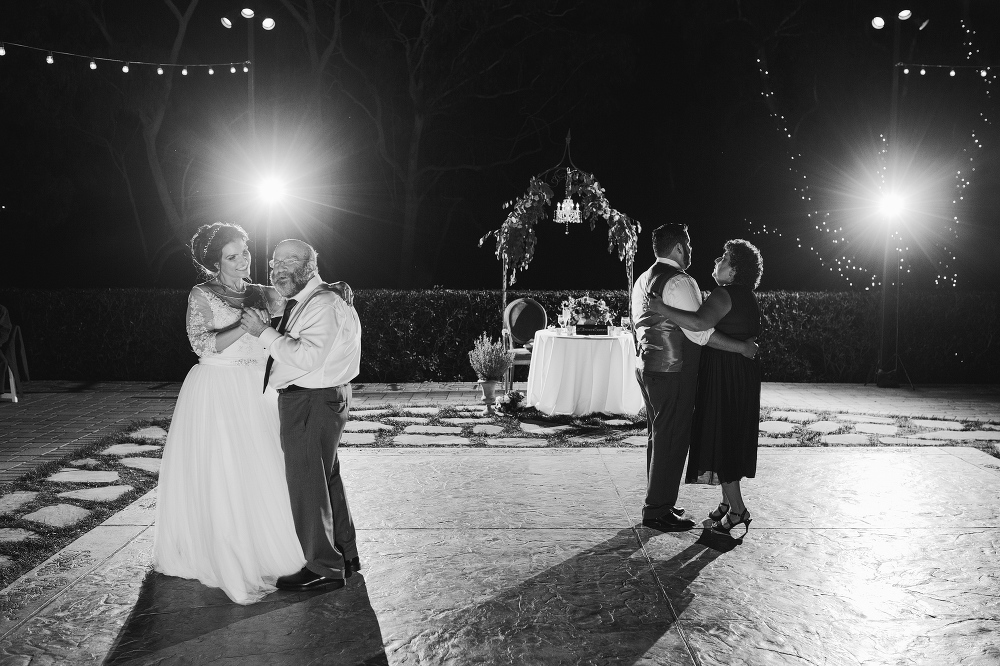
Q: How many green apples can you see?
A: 0